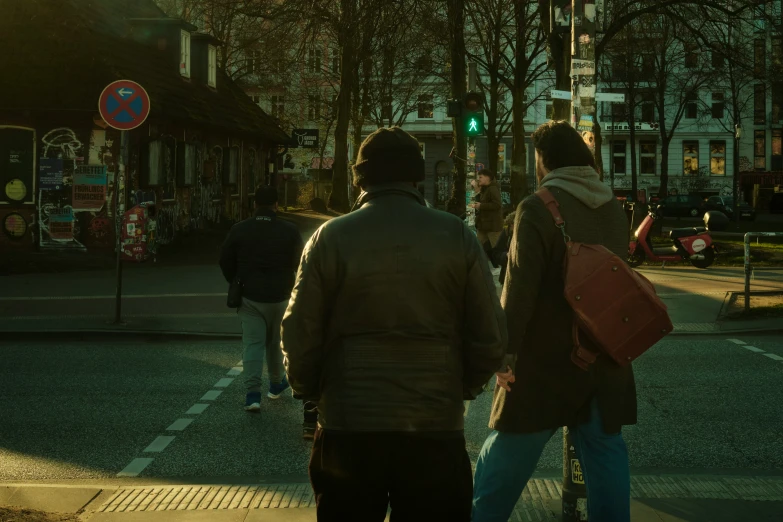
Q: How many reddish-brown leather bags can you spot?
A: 1